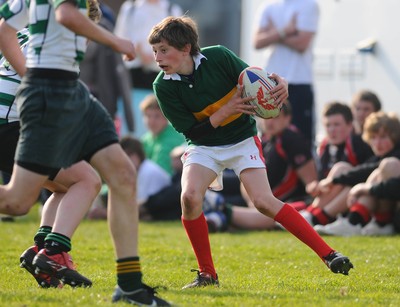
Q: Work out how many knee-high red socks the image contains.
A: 2